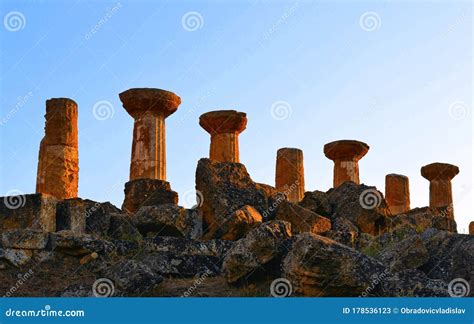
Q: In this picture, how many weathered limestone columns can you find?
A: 7